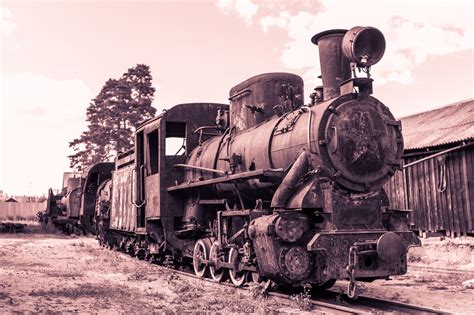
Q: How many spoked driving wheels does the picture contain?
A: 3